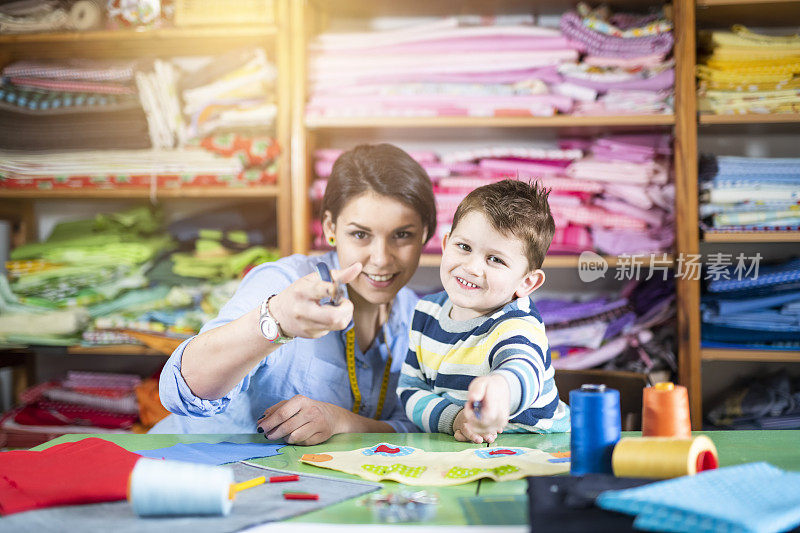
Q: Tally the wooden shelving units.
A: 3